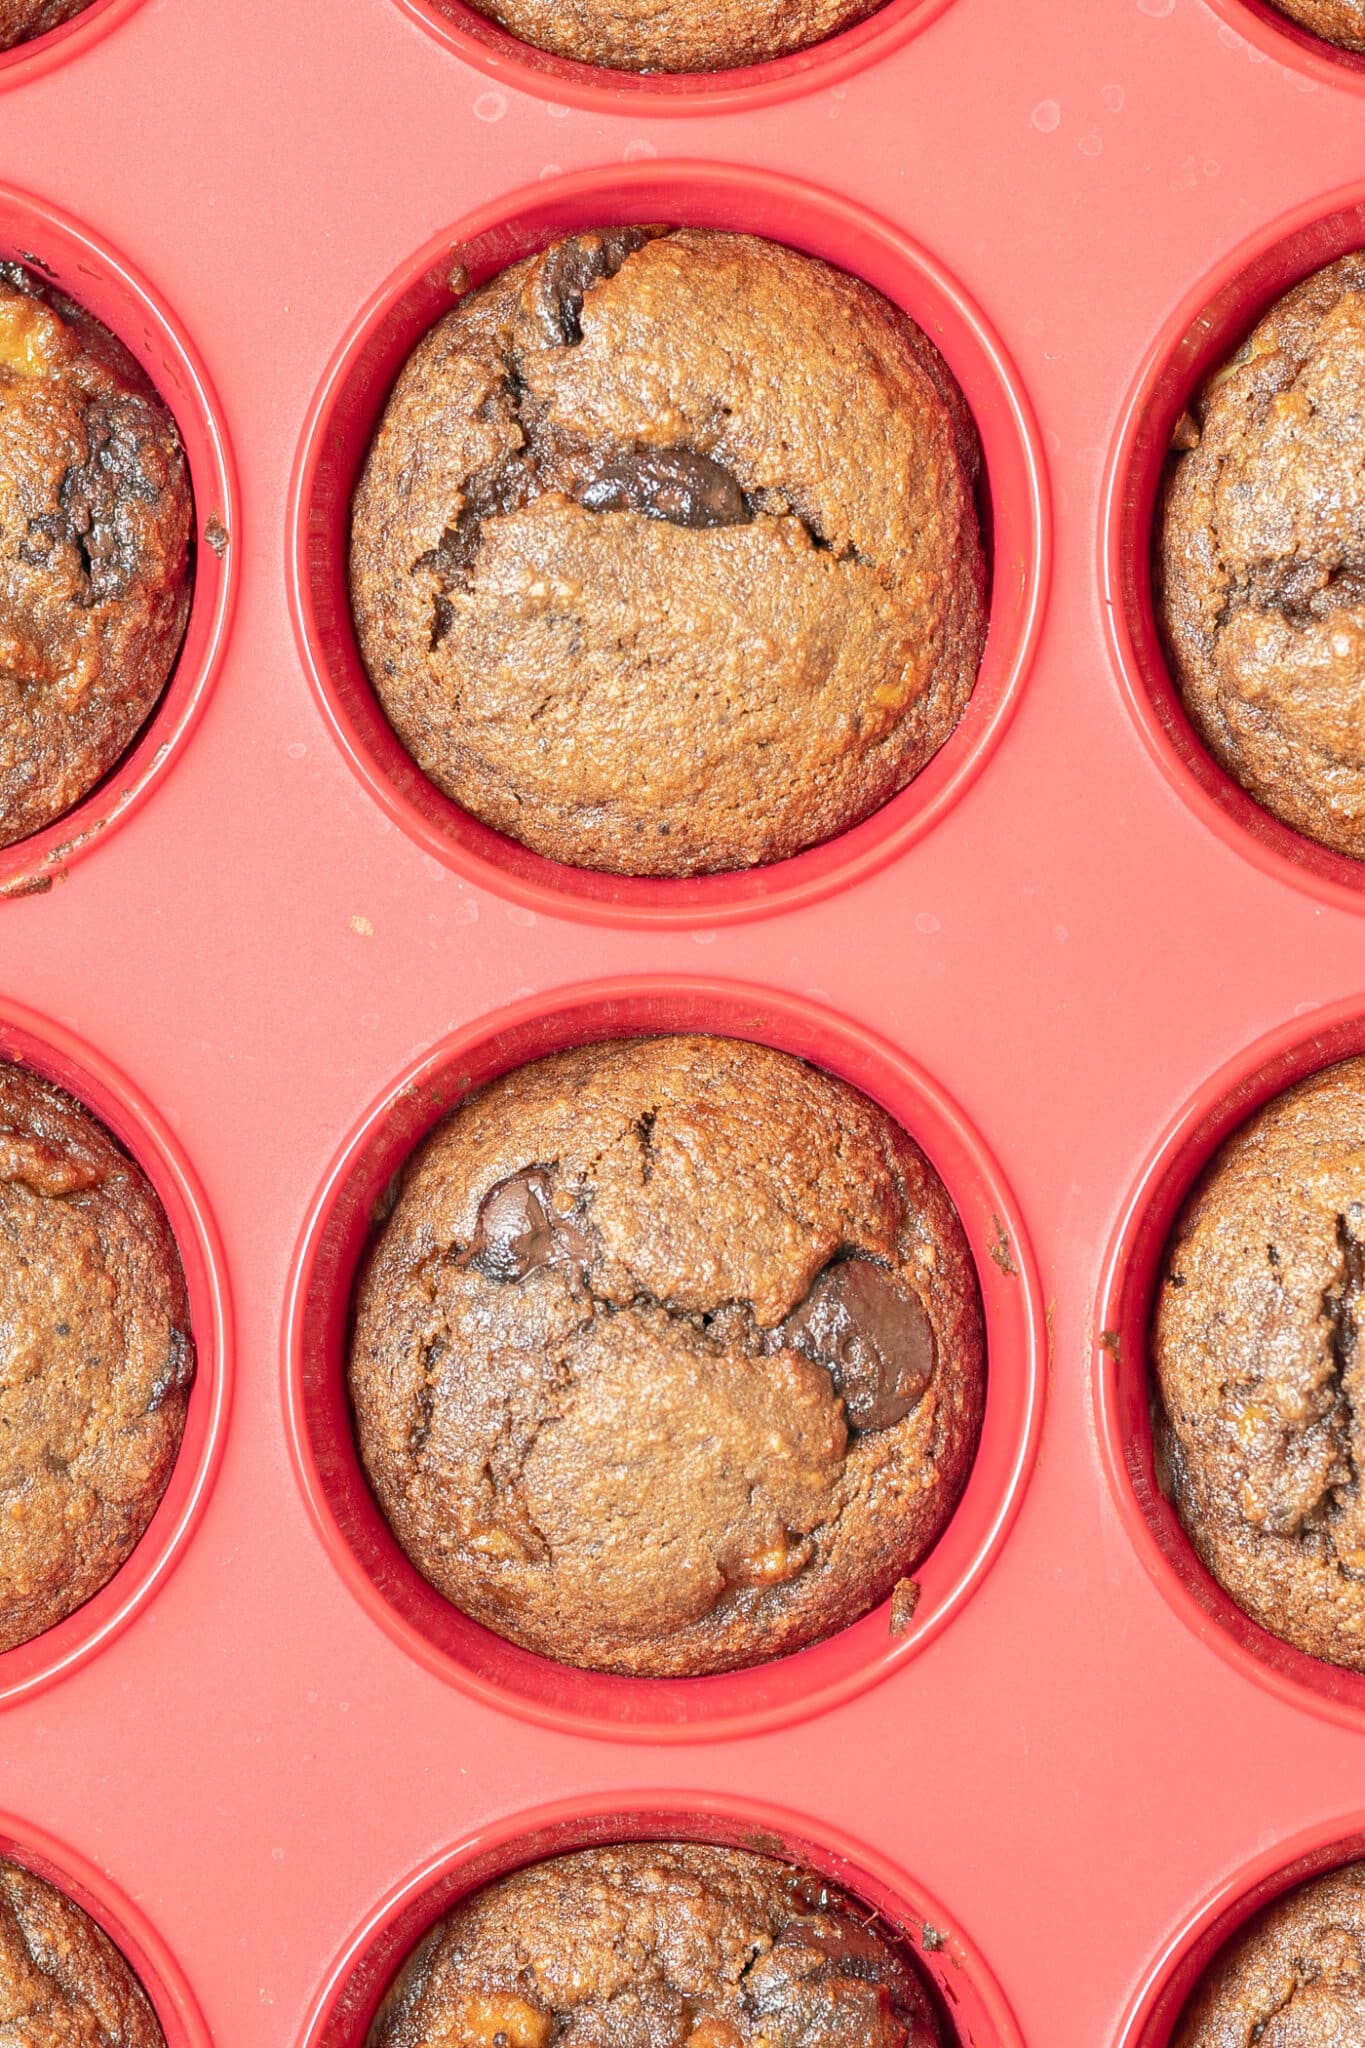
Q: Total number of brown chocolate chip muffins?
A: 12